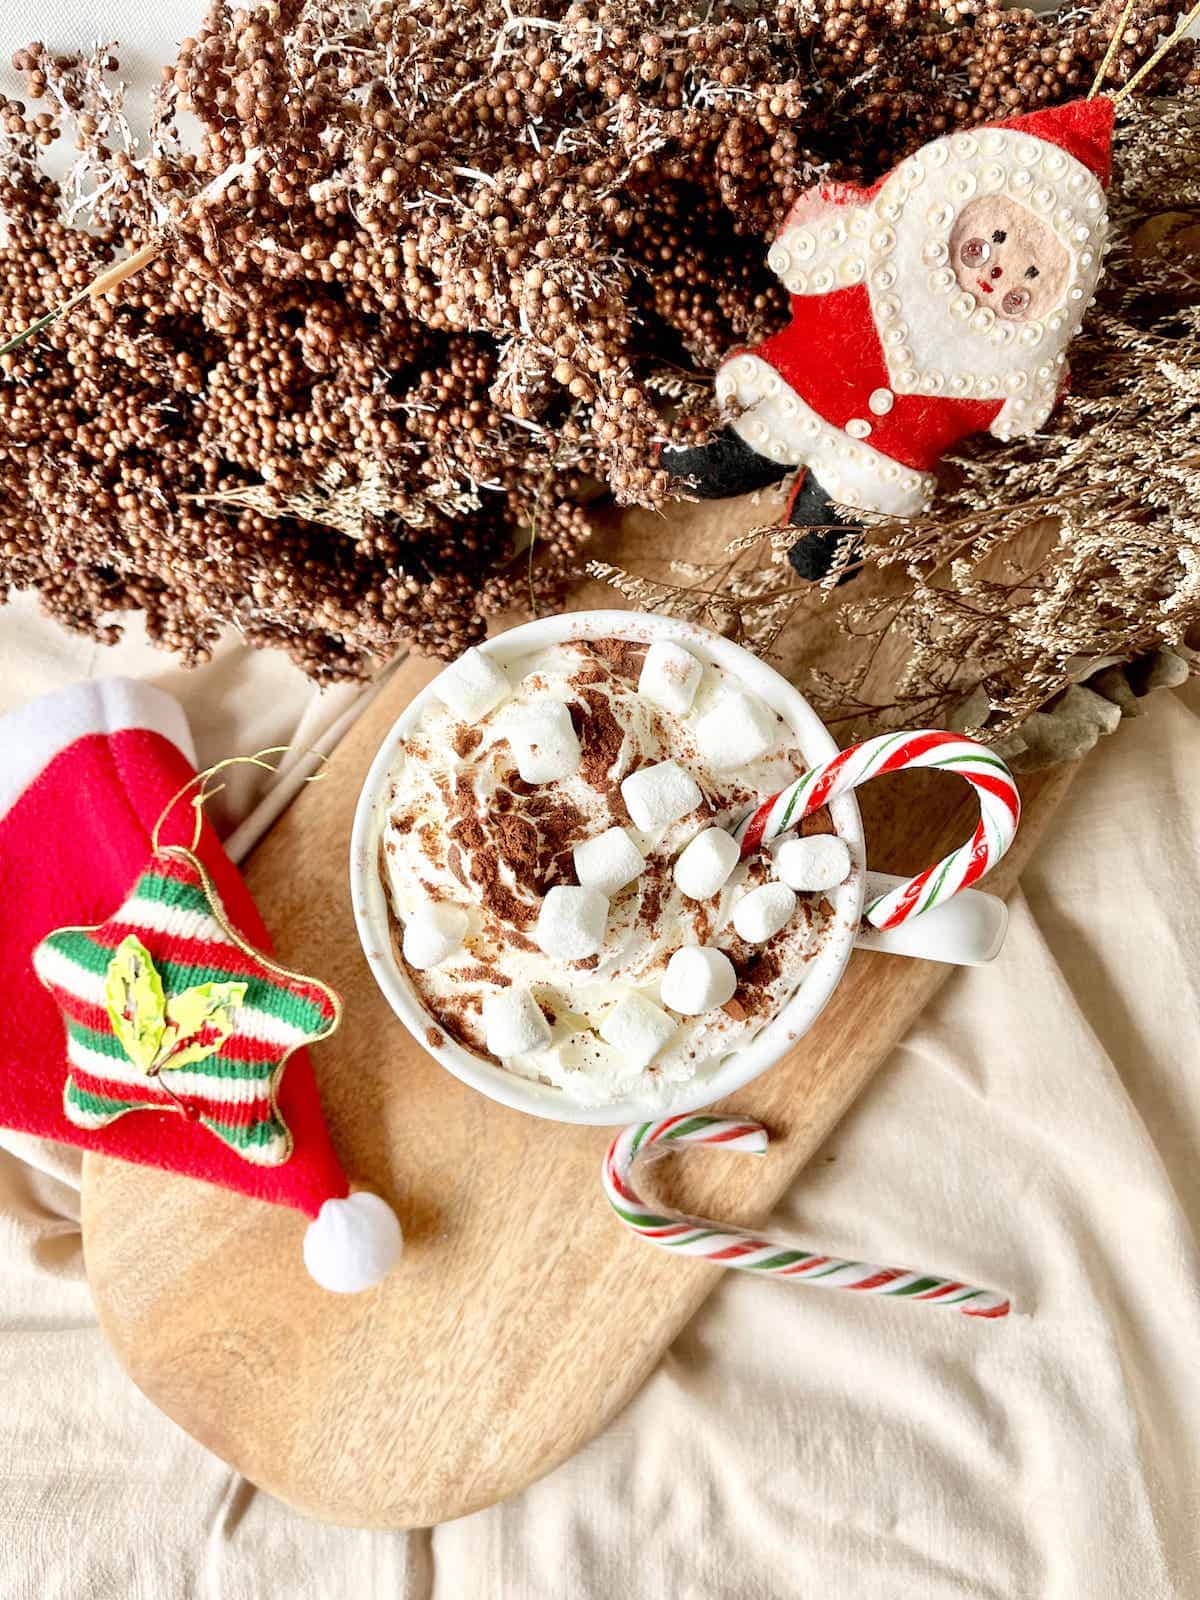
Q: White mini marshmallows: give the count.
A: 14